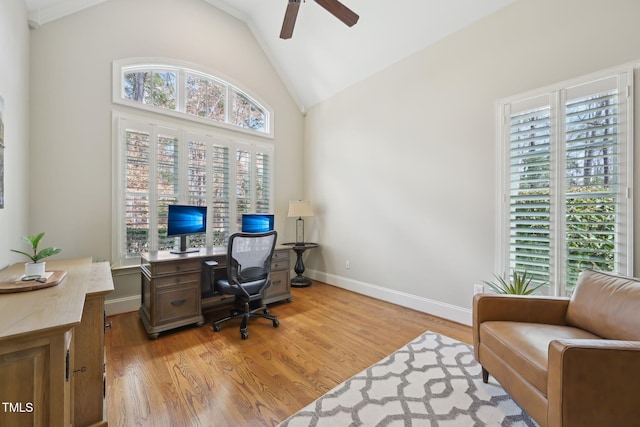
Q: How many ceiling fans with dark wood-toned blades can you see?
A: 1